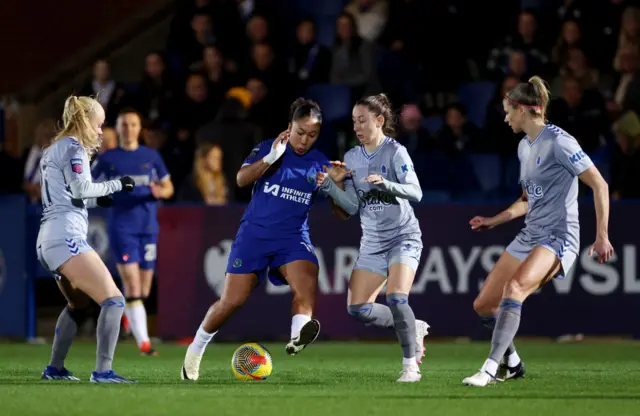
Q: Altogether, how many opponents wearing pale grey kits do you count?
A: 3